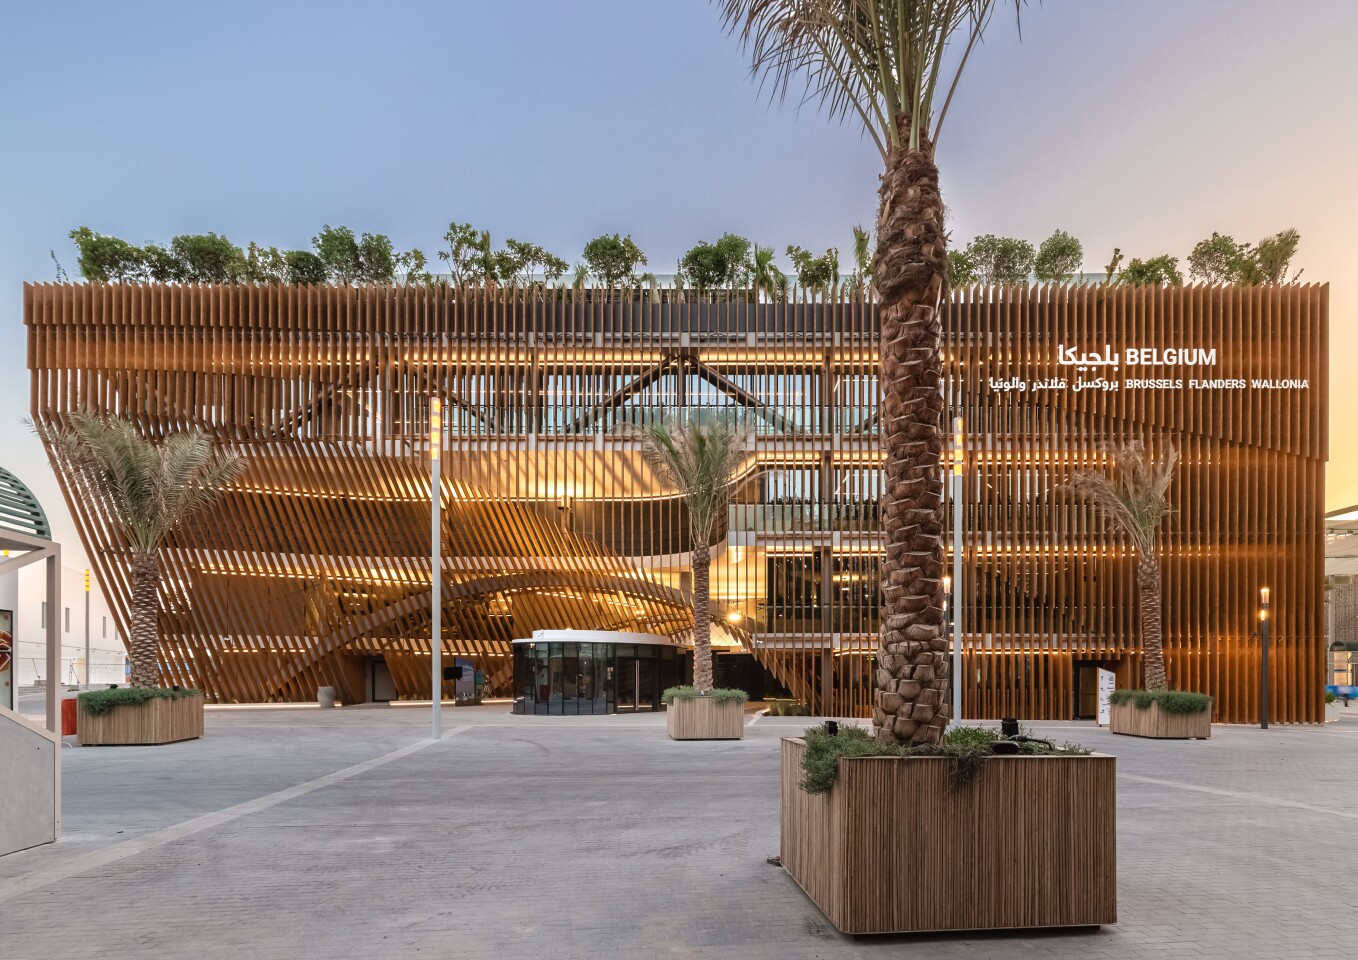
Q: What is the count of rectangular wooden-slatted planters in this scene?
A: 4